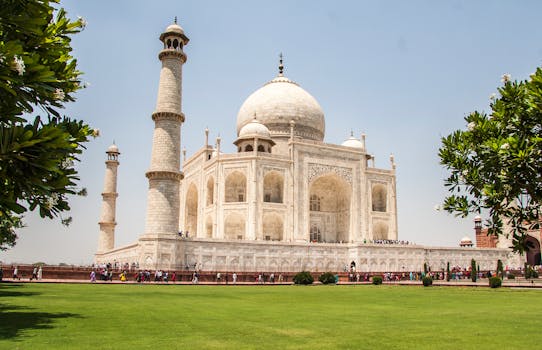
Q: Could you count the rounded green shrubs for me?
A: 5